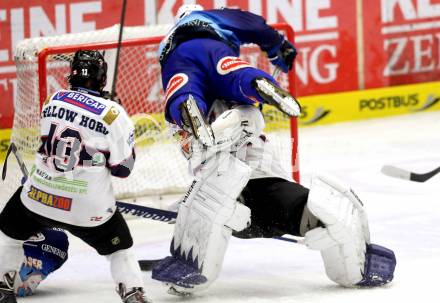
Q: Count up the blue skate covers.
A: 2